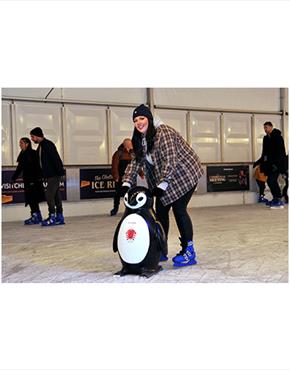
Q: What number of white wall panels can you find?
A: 8